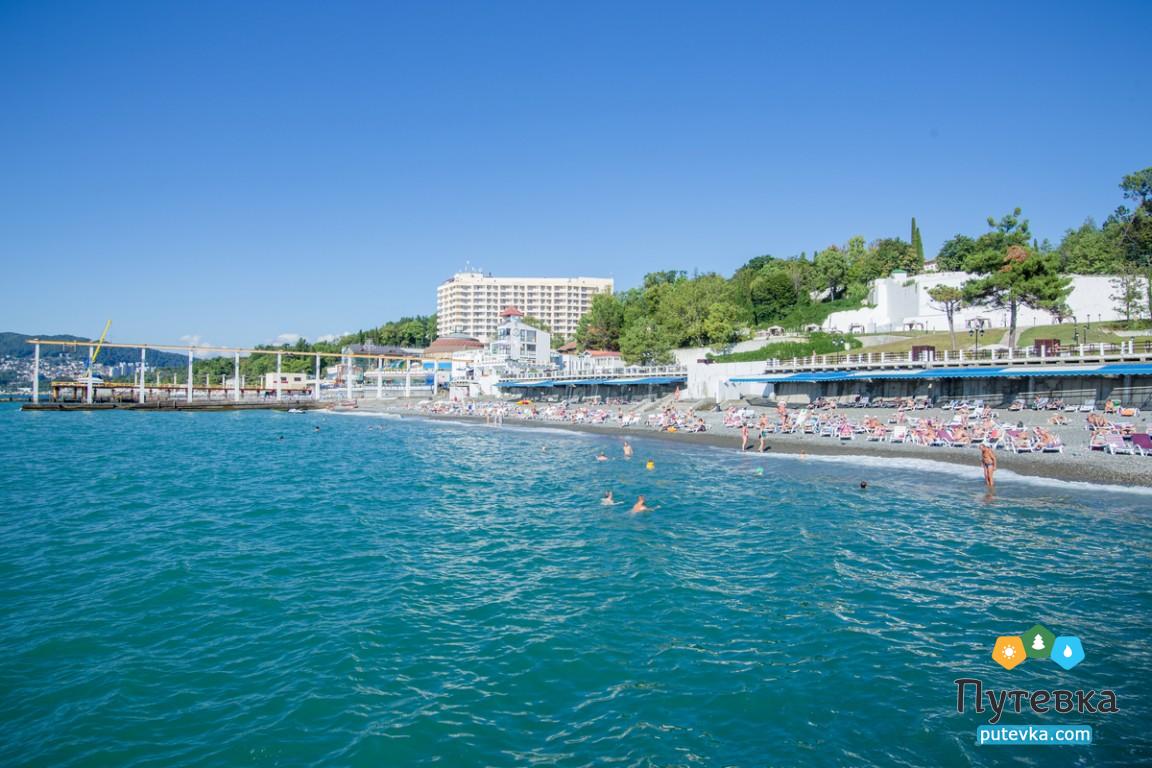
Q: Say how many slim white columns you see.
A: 11